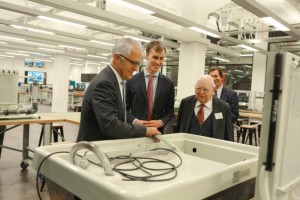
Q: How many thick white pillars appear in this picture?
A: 3